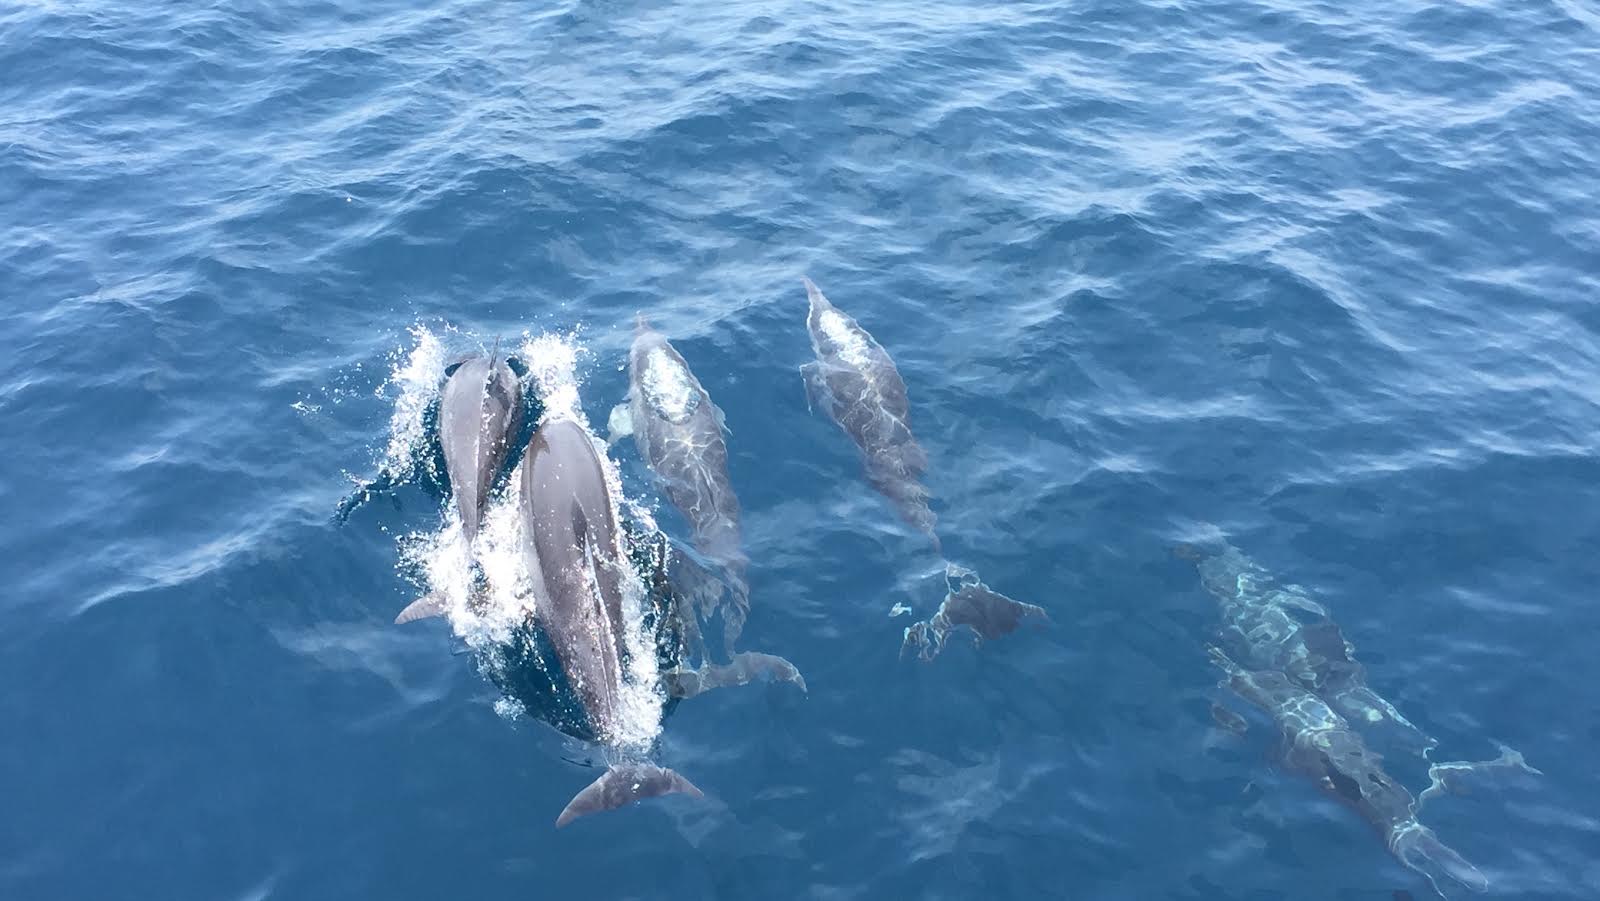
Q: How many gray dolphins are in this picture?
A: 6